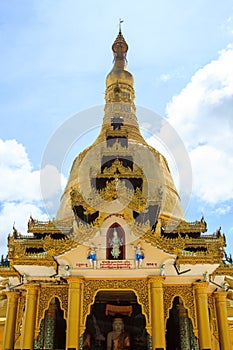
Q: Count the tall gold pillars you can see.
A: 6